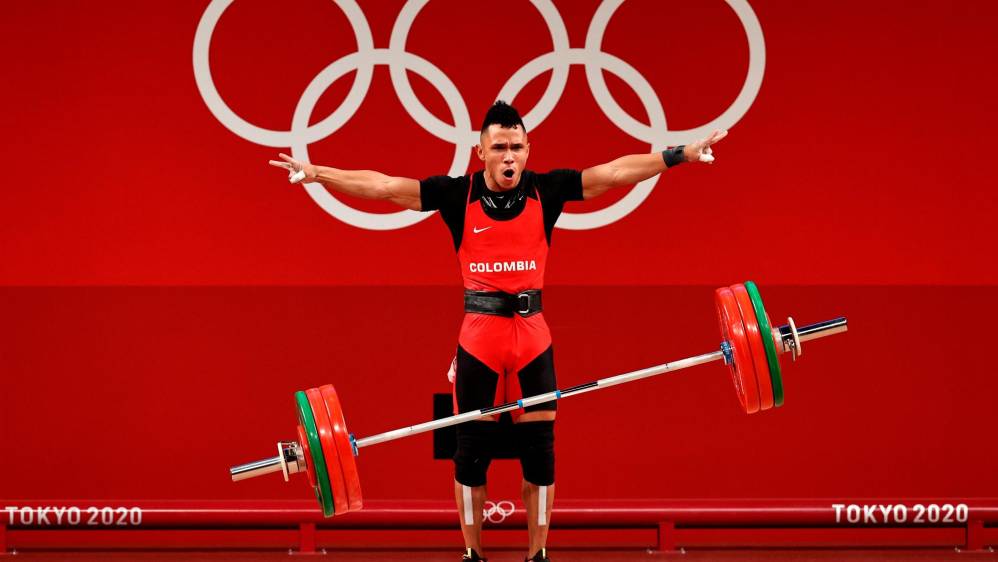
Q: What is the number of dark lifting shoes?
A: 2